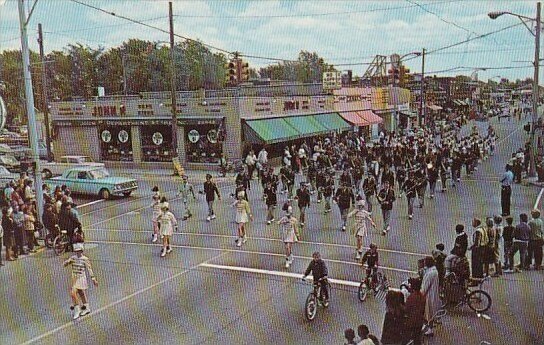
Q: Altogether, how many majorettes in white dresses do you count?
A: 6